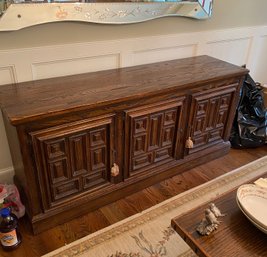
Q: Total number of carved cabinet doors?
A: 3